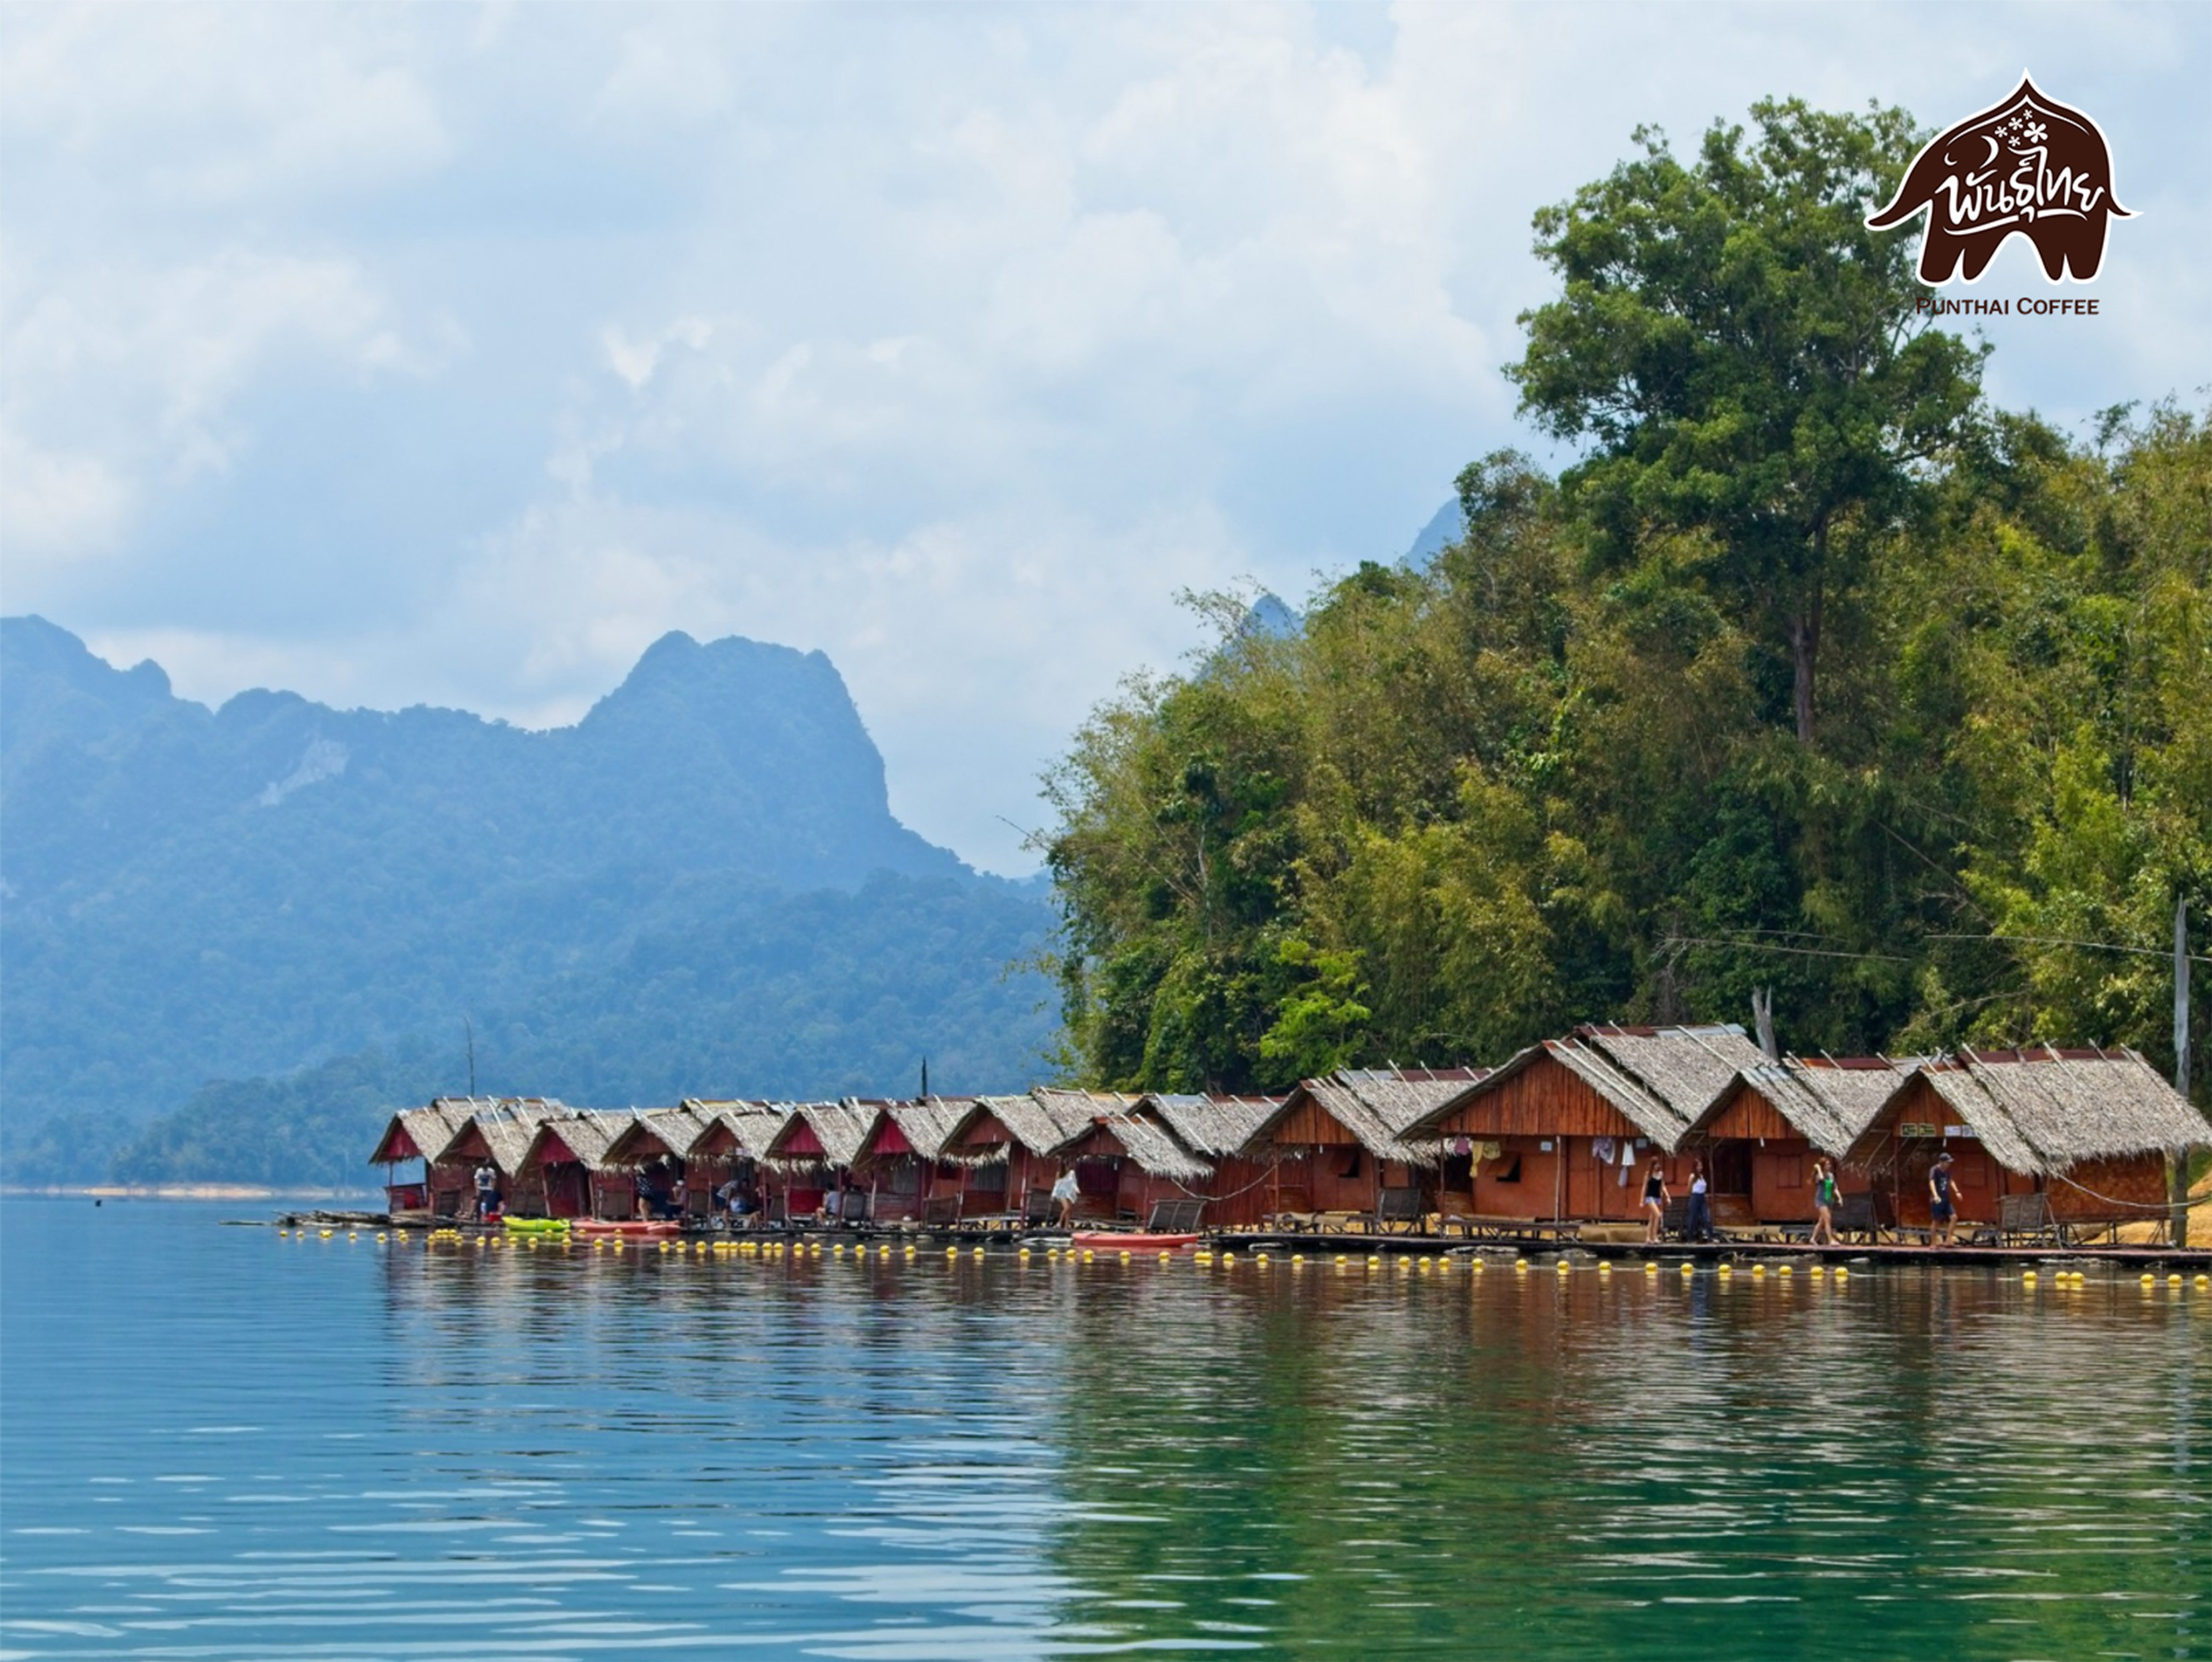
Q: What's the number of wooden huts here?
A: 13